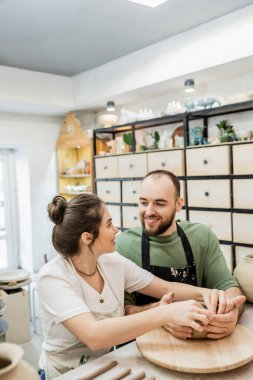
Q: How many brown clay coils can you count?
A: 4